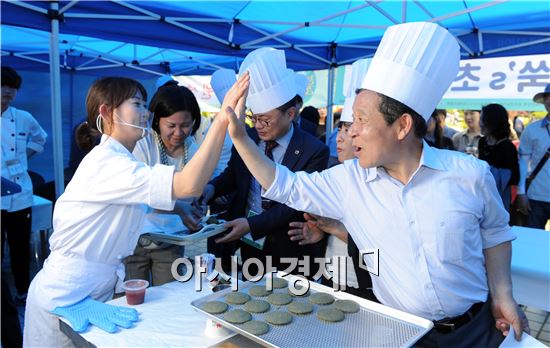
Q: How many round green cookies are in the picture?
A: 14